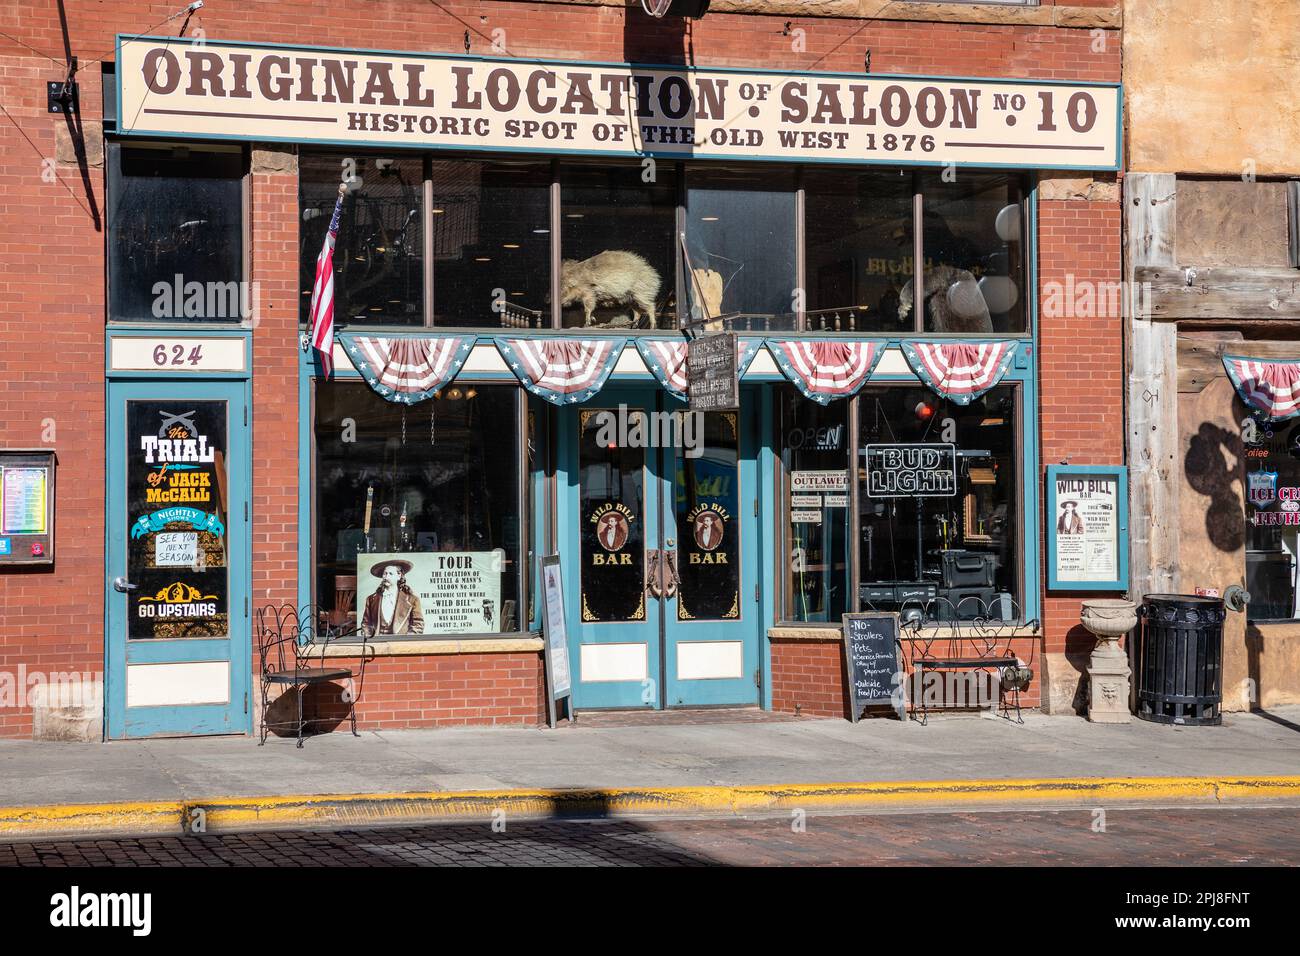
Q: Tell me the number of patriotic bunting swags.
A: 6